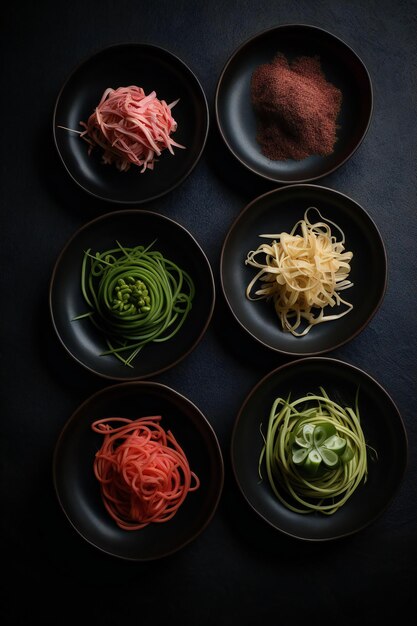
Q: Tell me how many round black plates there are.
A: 6